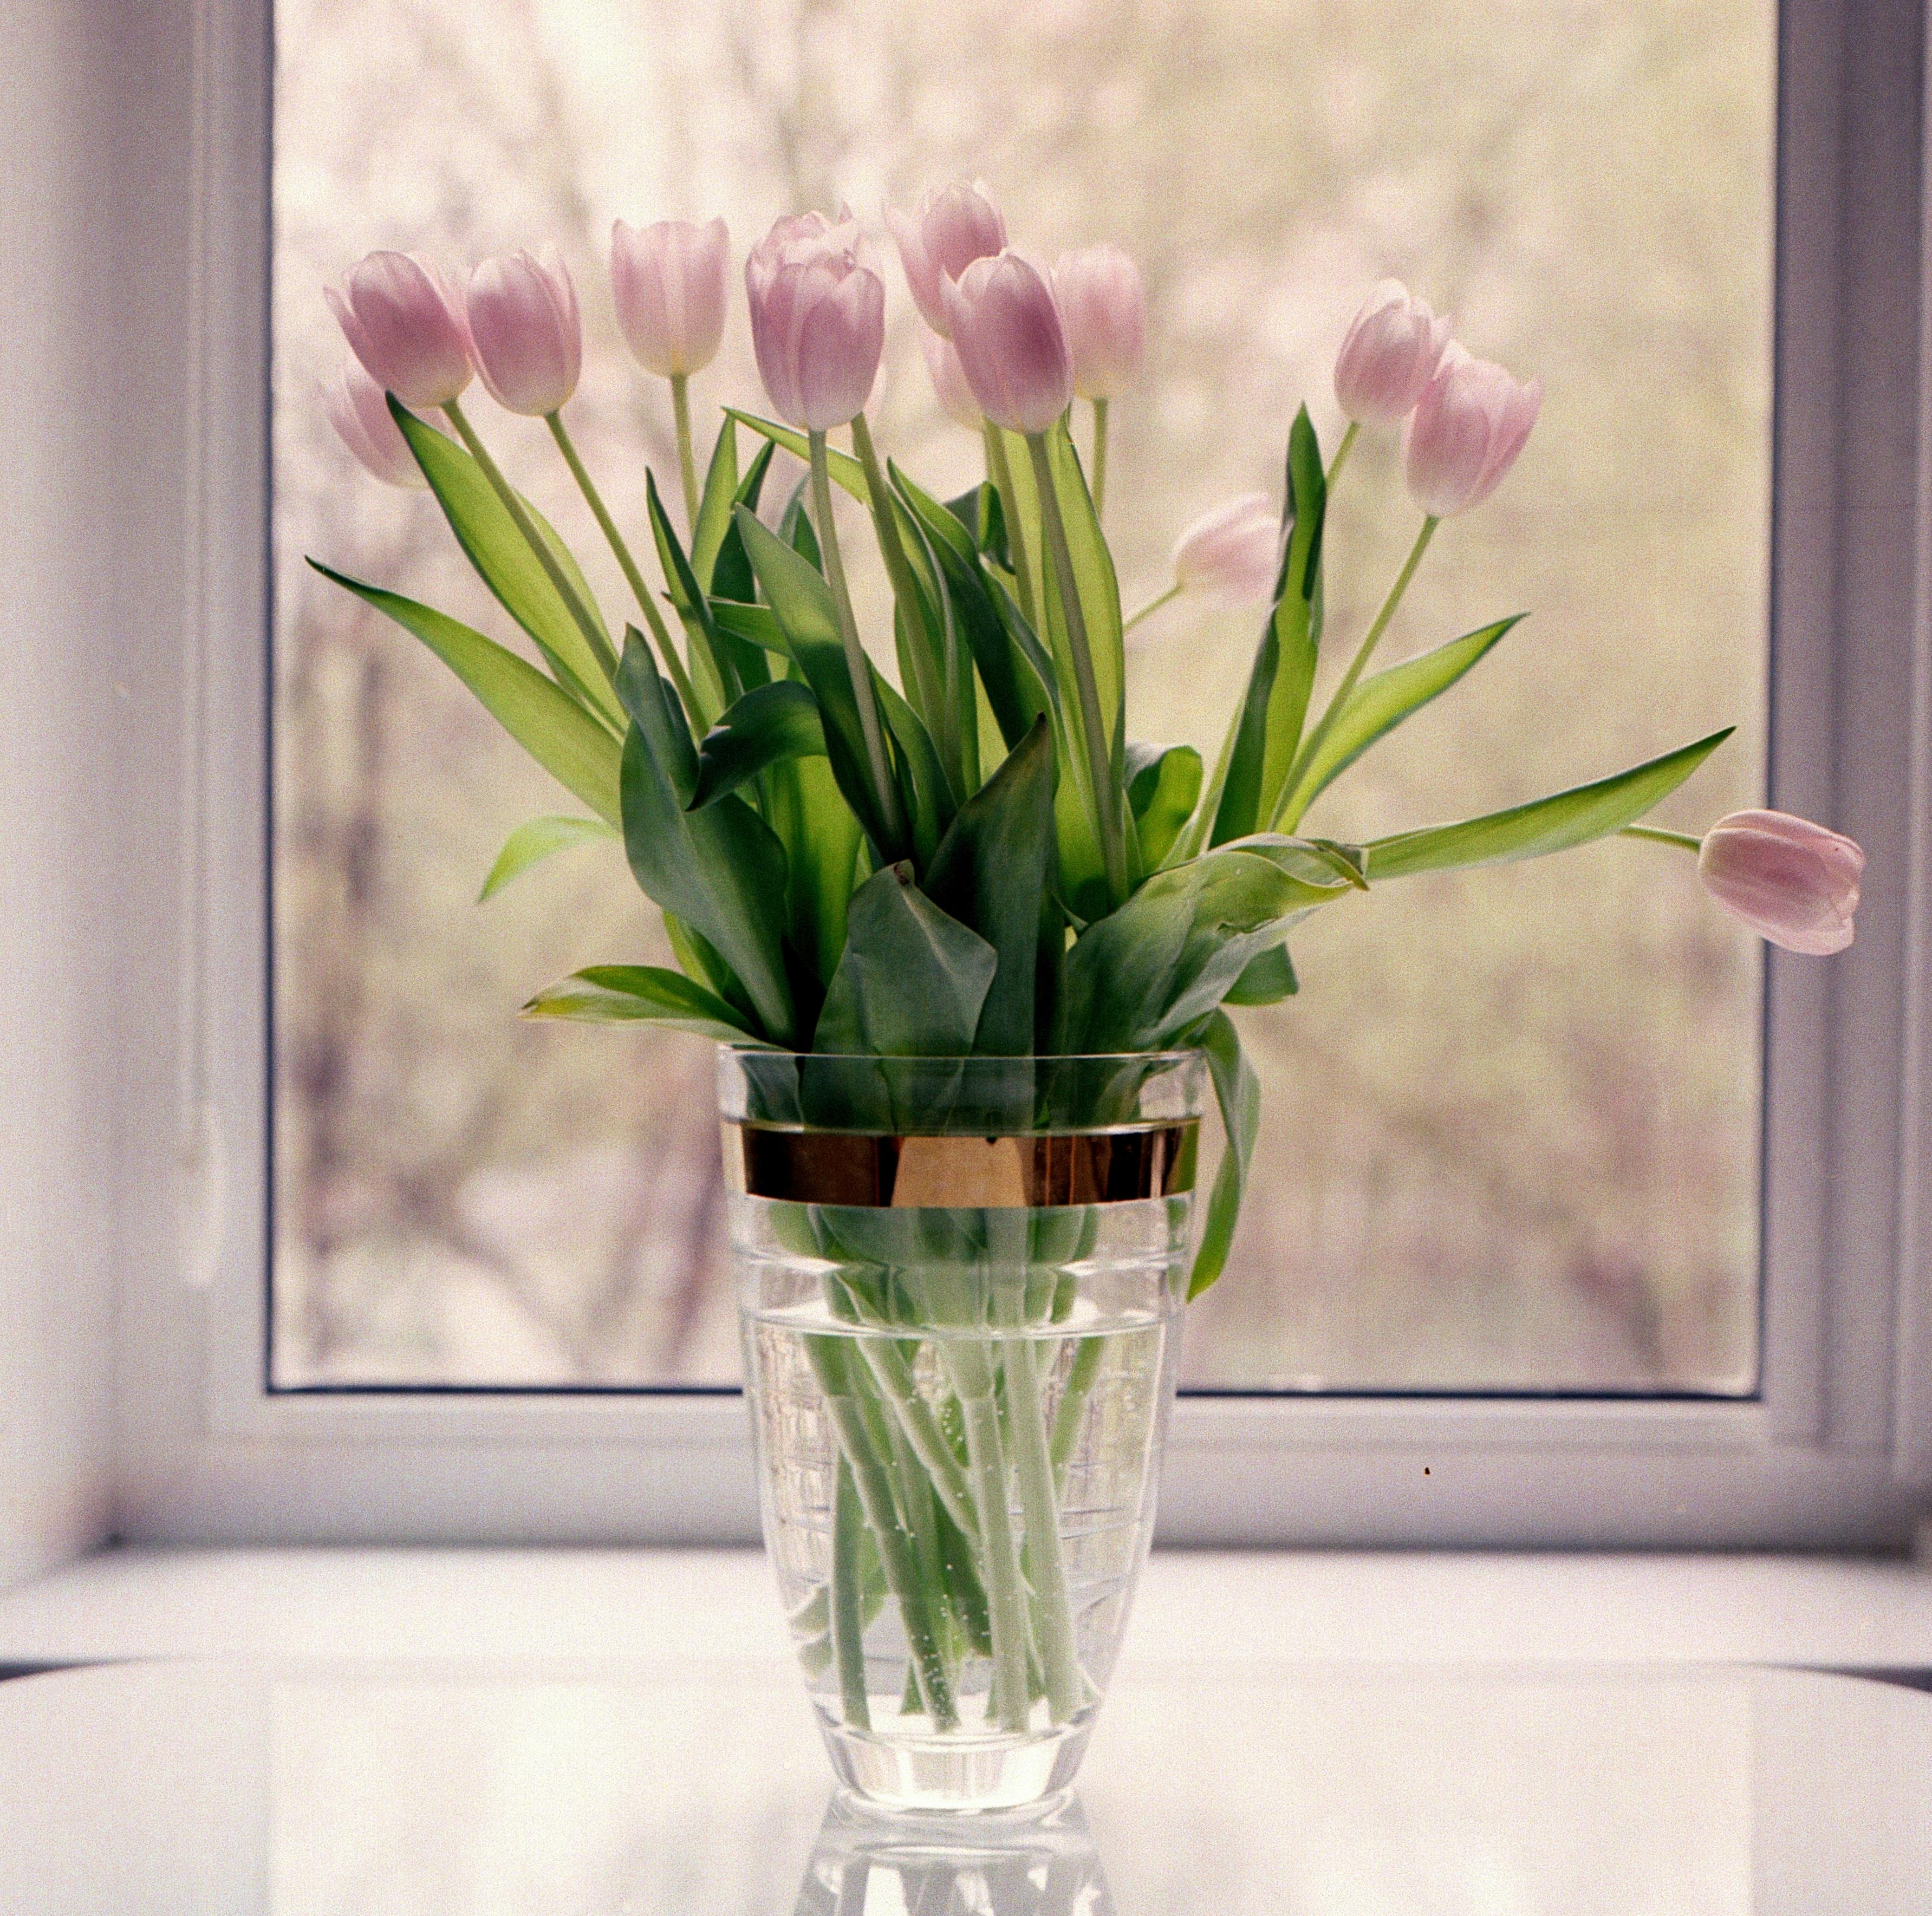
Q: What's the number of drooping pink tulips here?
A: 1